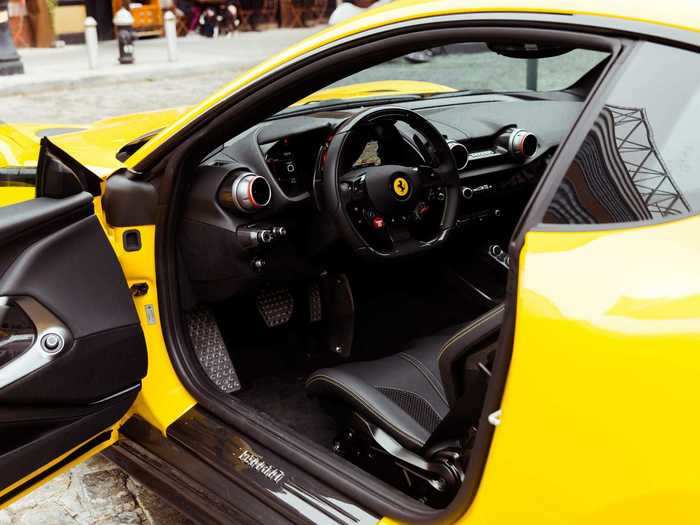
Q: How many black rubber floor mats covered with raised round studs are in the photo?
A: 0